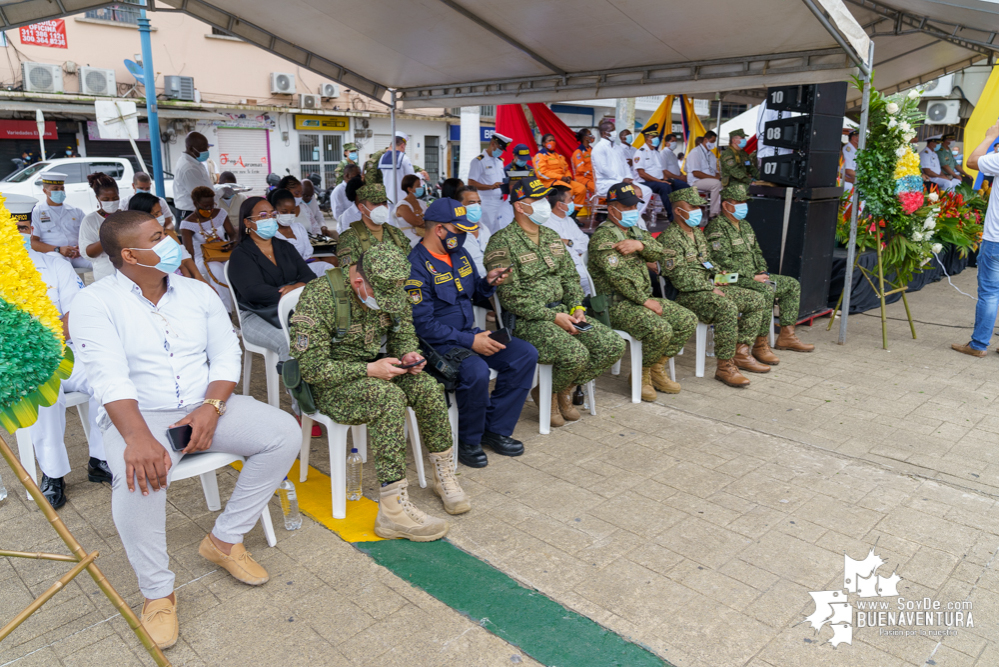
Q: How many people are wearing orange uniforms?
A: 2